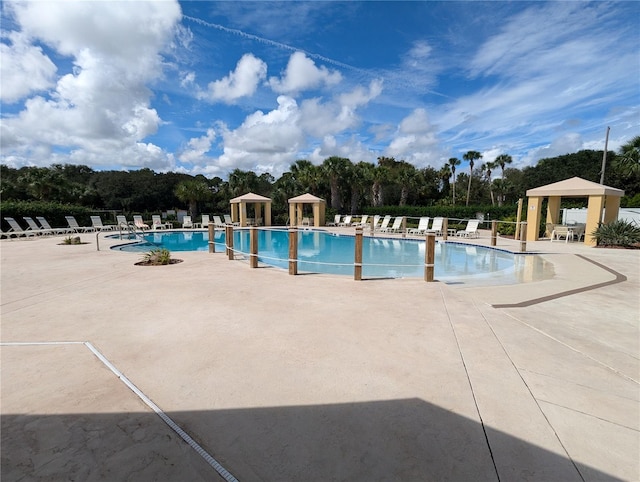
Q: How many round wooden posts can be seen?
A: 12